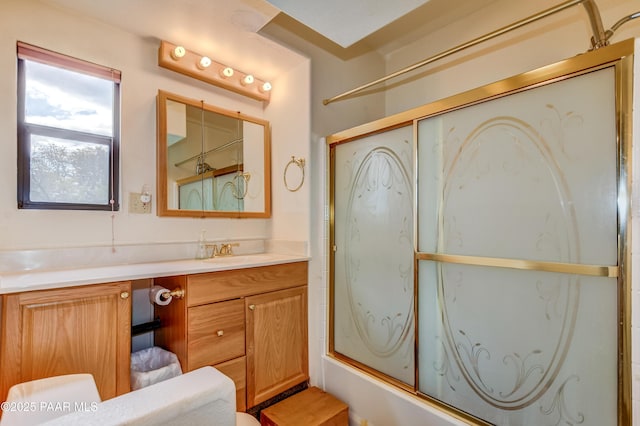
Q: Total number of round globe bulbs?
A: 5